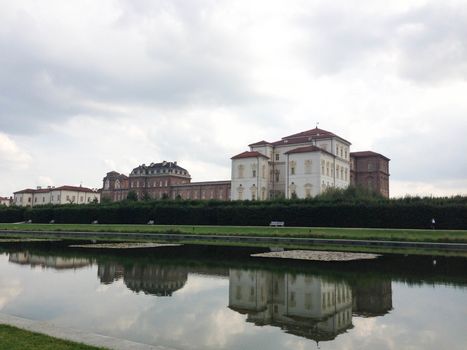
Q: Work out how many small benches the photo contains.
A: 5